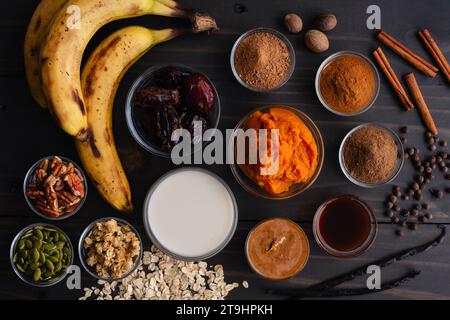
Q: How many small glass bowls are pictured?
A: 8